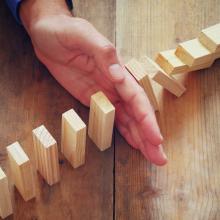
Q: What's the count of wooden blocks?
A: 10